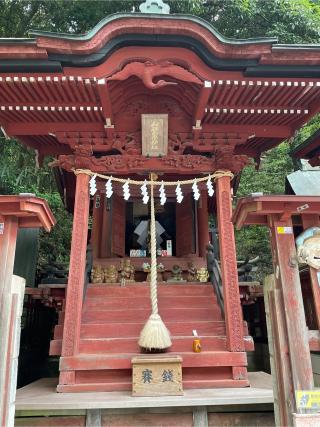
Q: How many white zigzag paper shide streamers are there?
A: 8